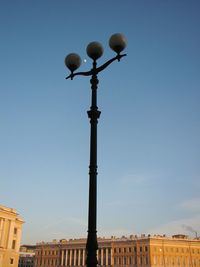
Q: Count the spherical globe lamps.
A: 3